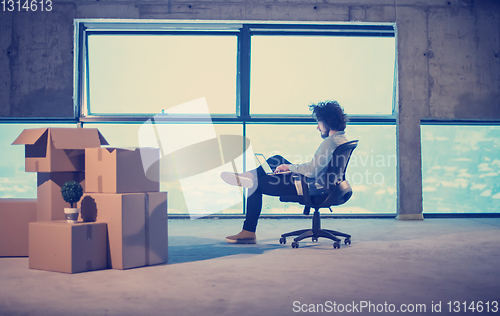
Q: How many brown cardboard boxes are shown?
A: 6